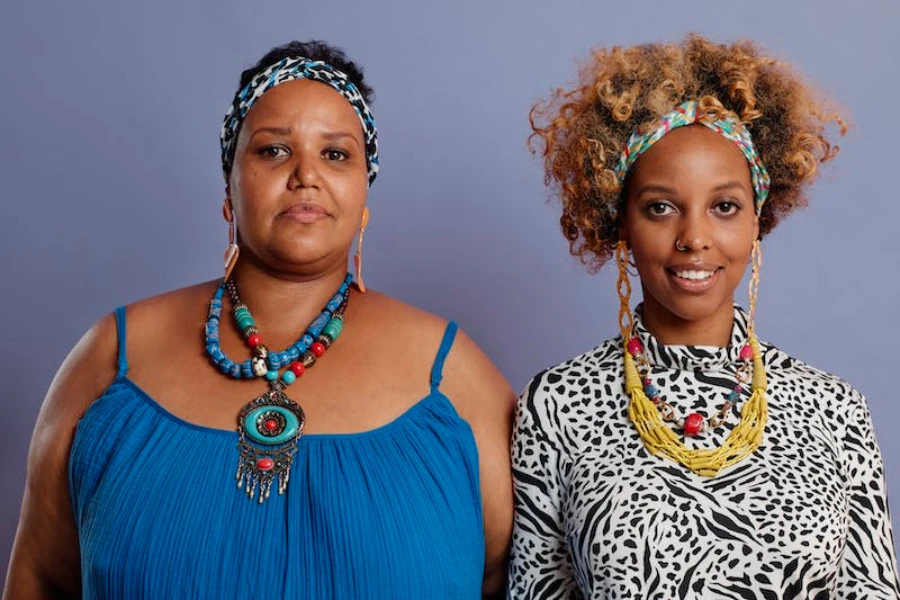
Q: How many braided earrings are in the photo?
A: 2